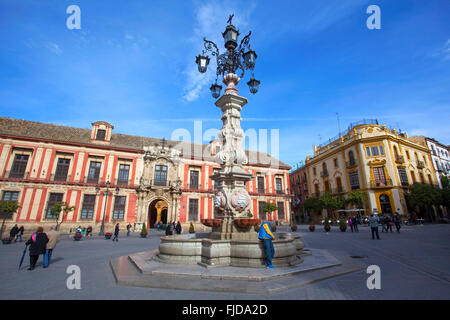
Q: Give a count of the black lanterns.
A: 5